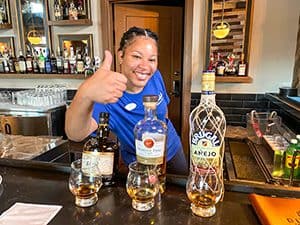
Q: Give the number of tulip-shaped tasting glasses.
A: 3